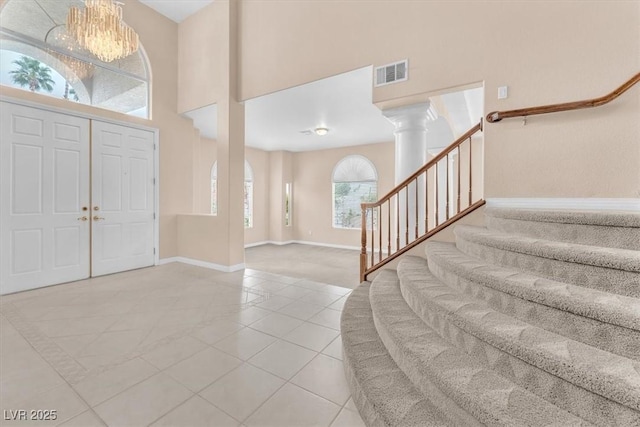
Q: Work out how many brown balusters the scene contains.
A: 11